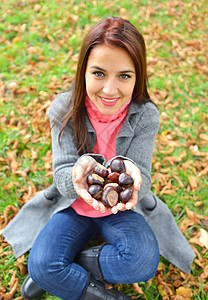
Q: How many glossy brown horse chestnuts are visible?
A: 9